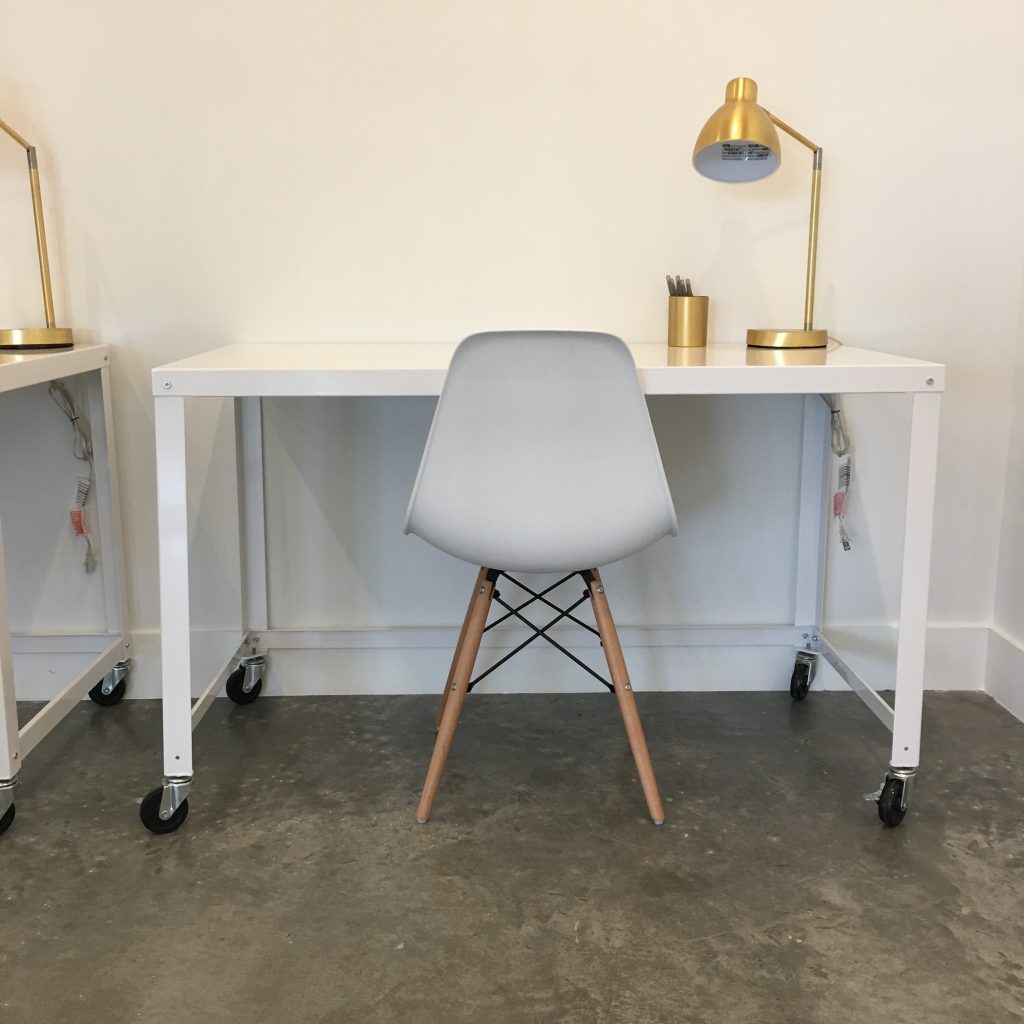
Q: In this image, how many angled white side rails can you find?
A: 3